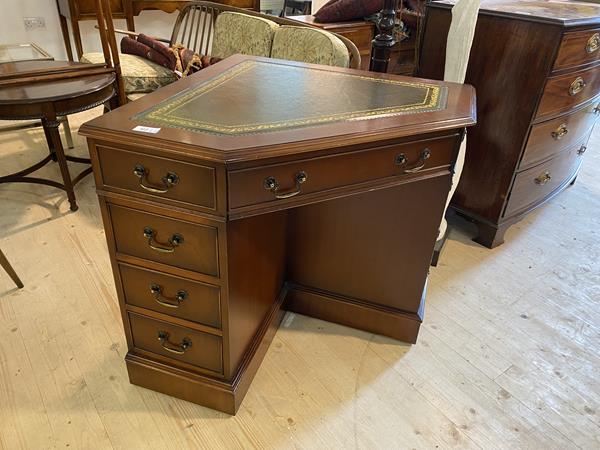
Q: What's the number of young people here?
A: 0